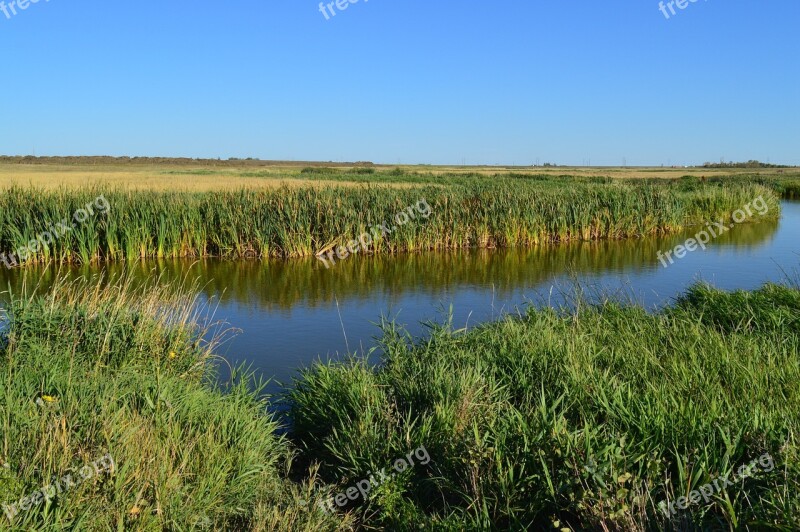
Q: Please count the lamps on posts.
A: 0